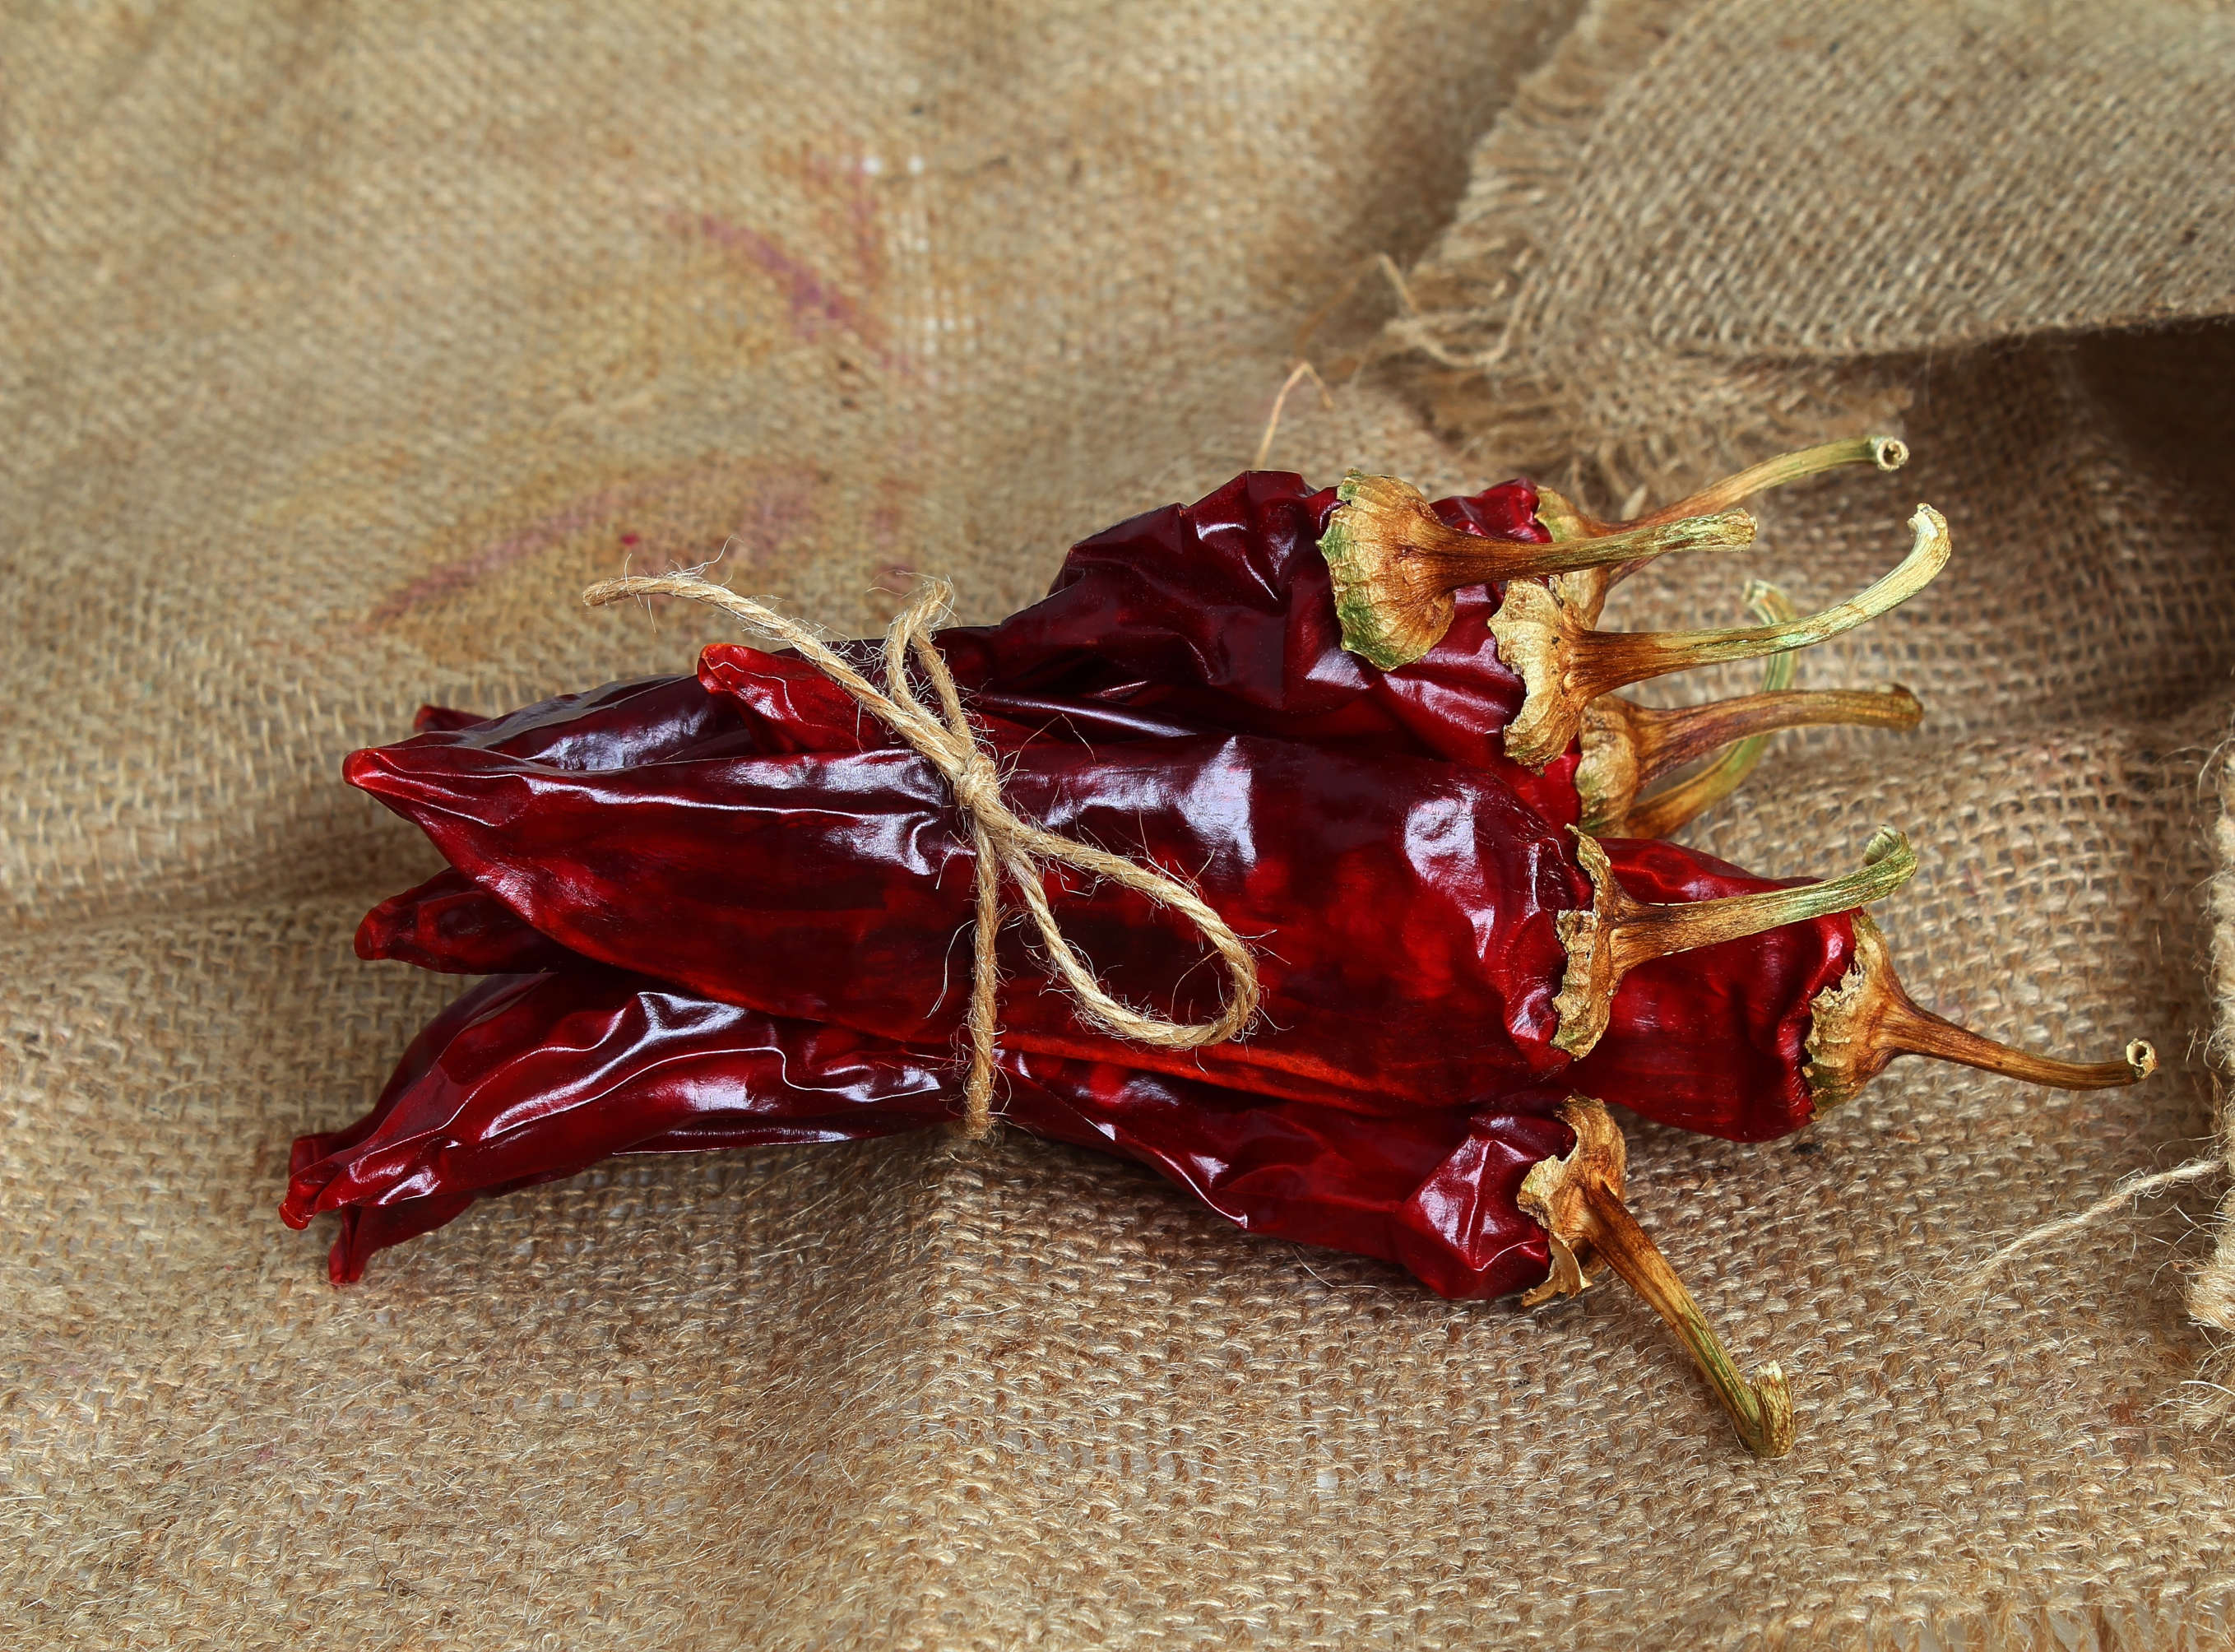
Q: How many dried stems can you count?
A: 8